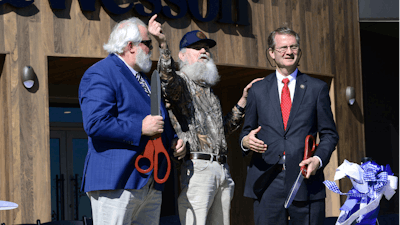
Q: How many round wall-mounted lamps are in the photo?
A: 2